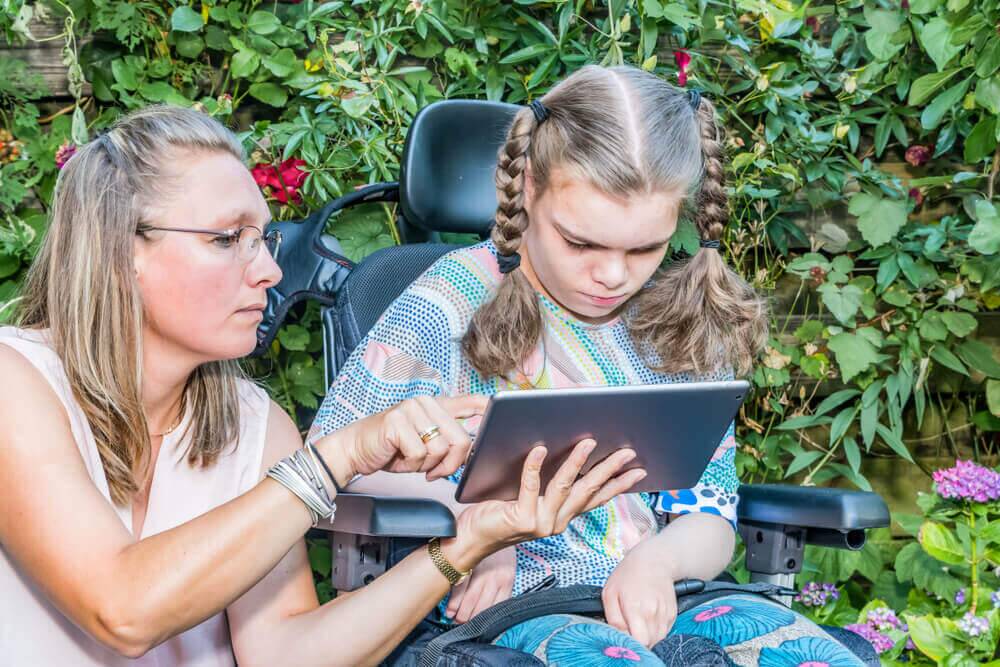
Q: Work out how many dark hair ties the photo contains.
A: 4